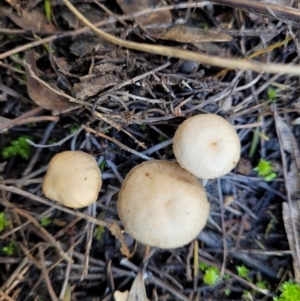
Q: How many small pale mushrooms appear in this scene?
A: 3